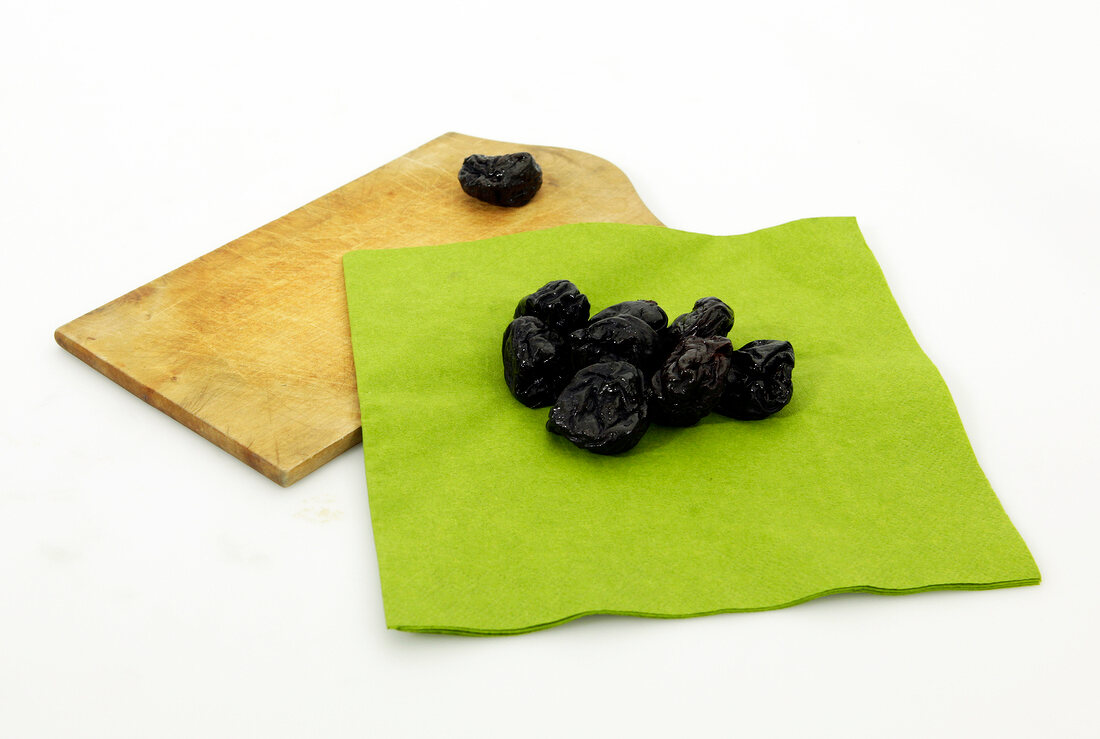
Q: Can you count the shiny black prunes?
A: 9